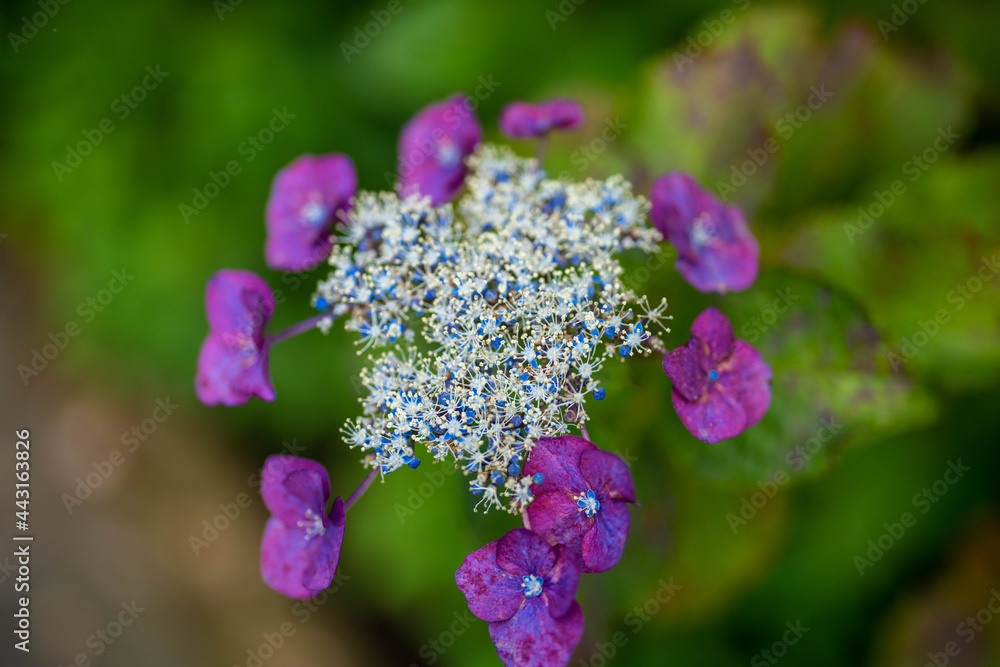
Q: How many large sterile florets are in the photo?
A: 9